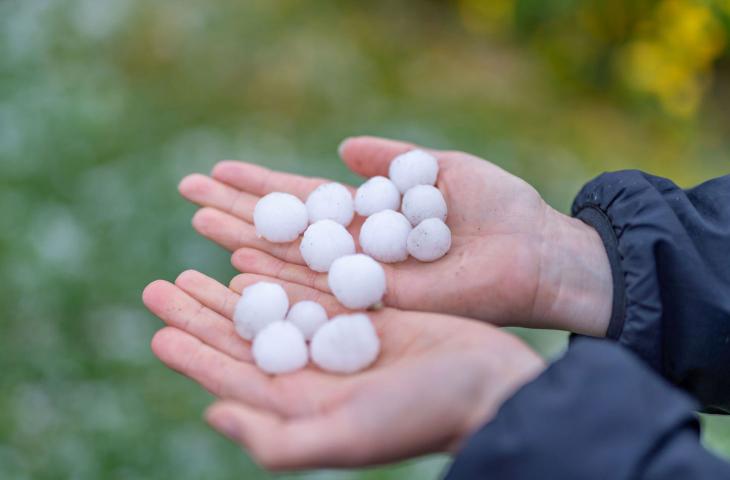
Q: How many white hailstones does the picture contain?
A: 13